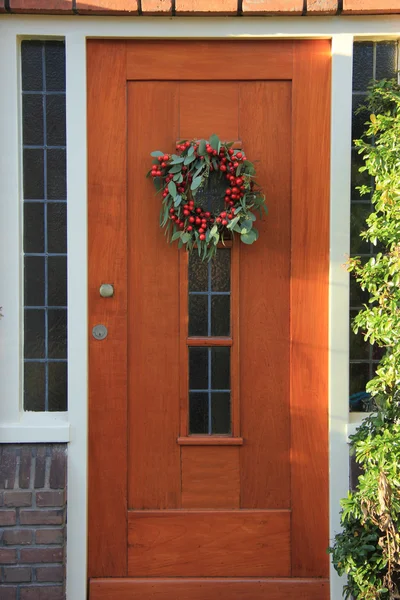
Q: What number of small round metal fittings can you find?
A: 2